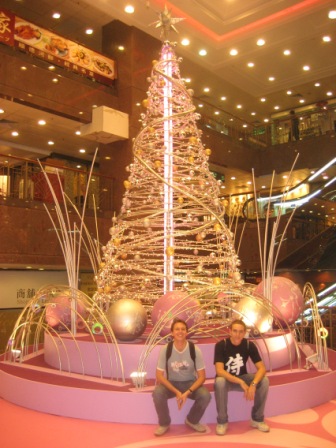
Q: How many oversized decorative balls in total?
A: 5